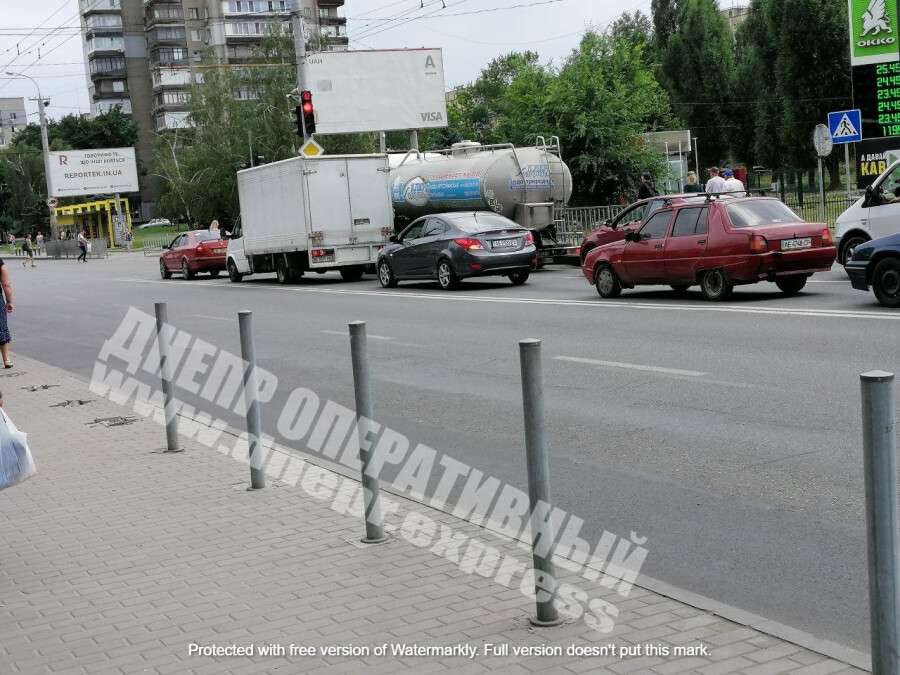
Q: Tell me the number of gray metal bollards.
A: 5